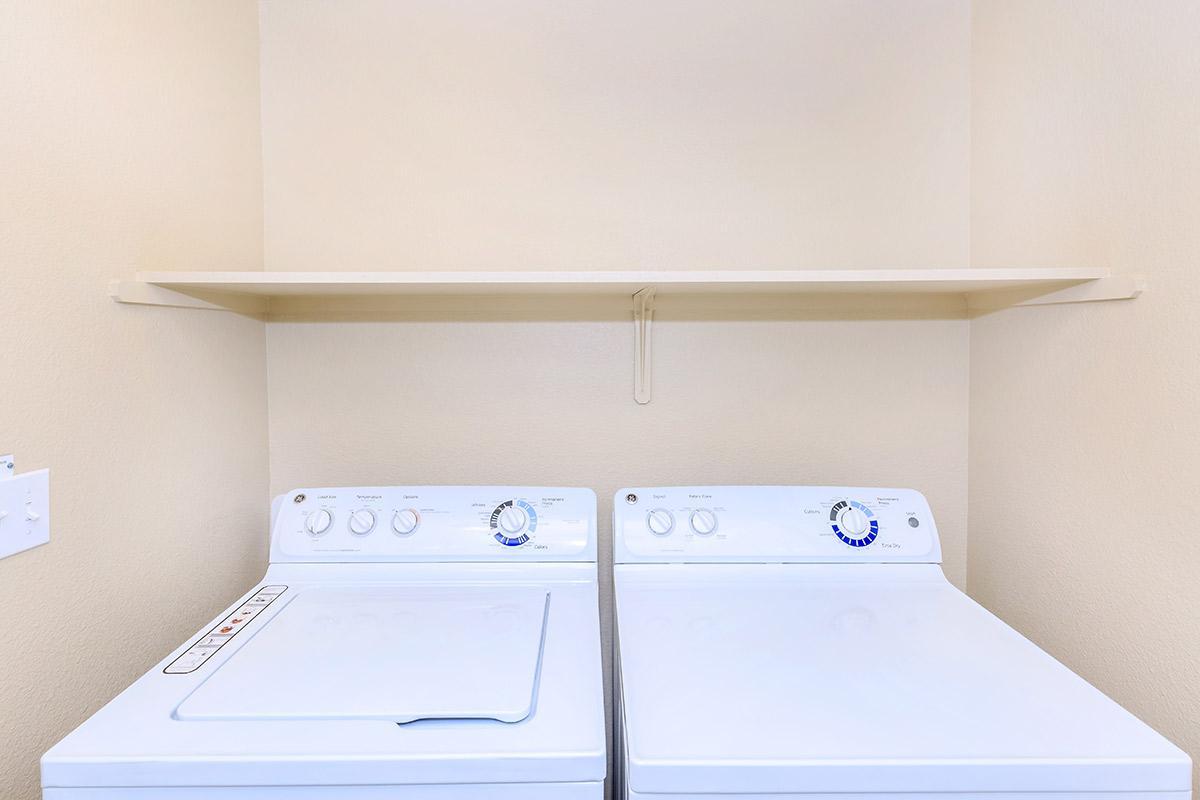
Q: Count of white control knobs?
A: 7